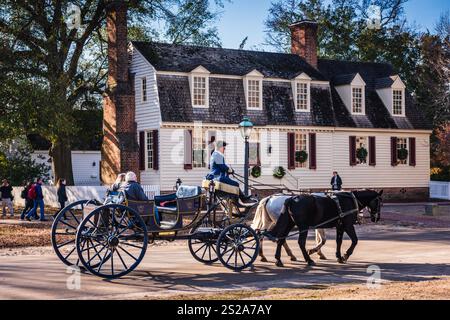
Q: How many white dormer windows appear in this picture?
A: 5